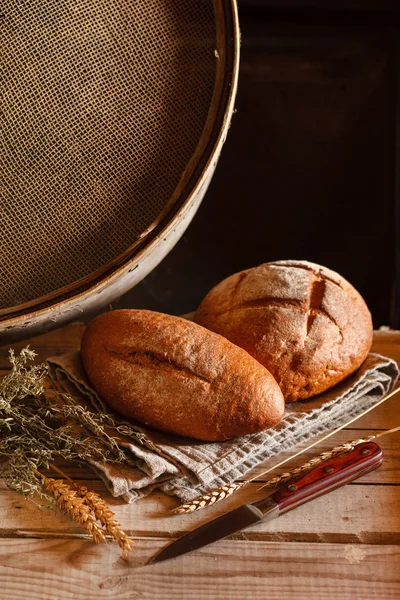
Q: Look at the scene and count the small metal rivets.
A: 3